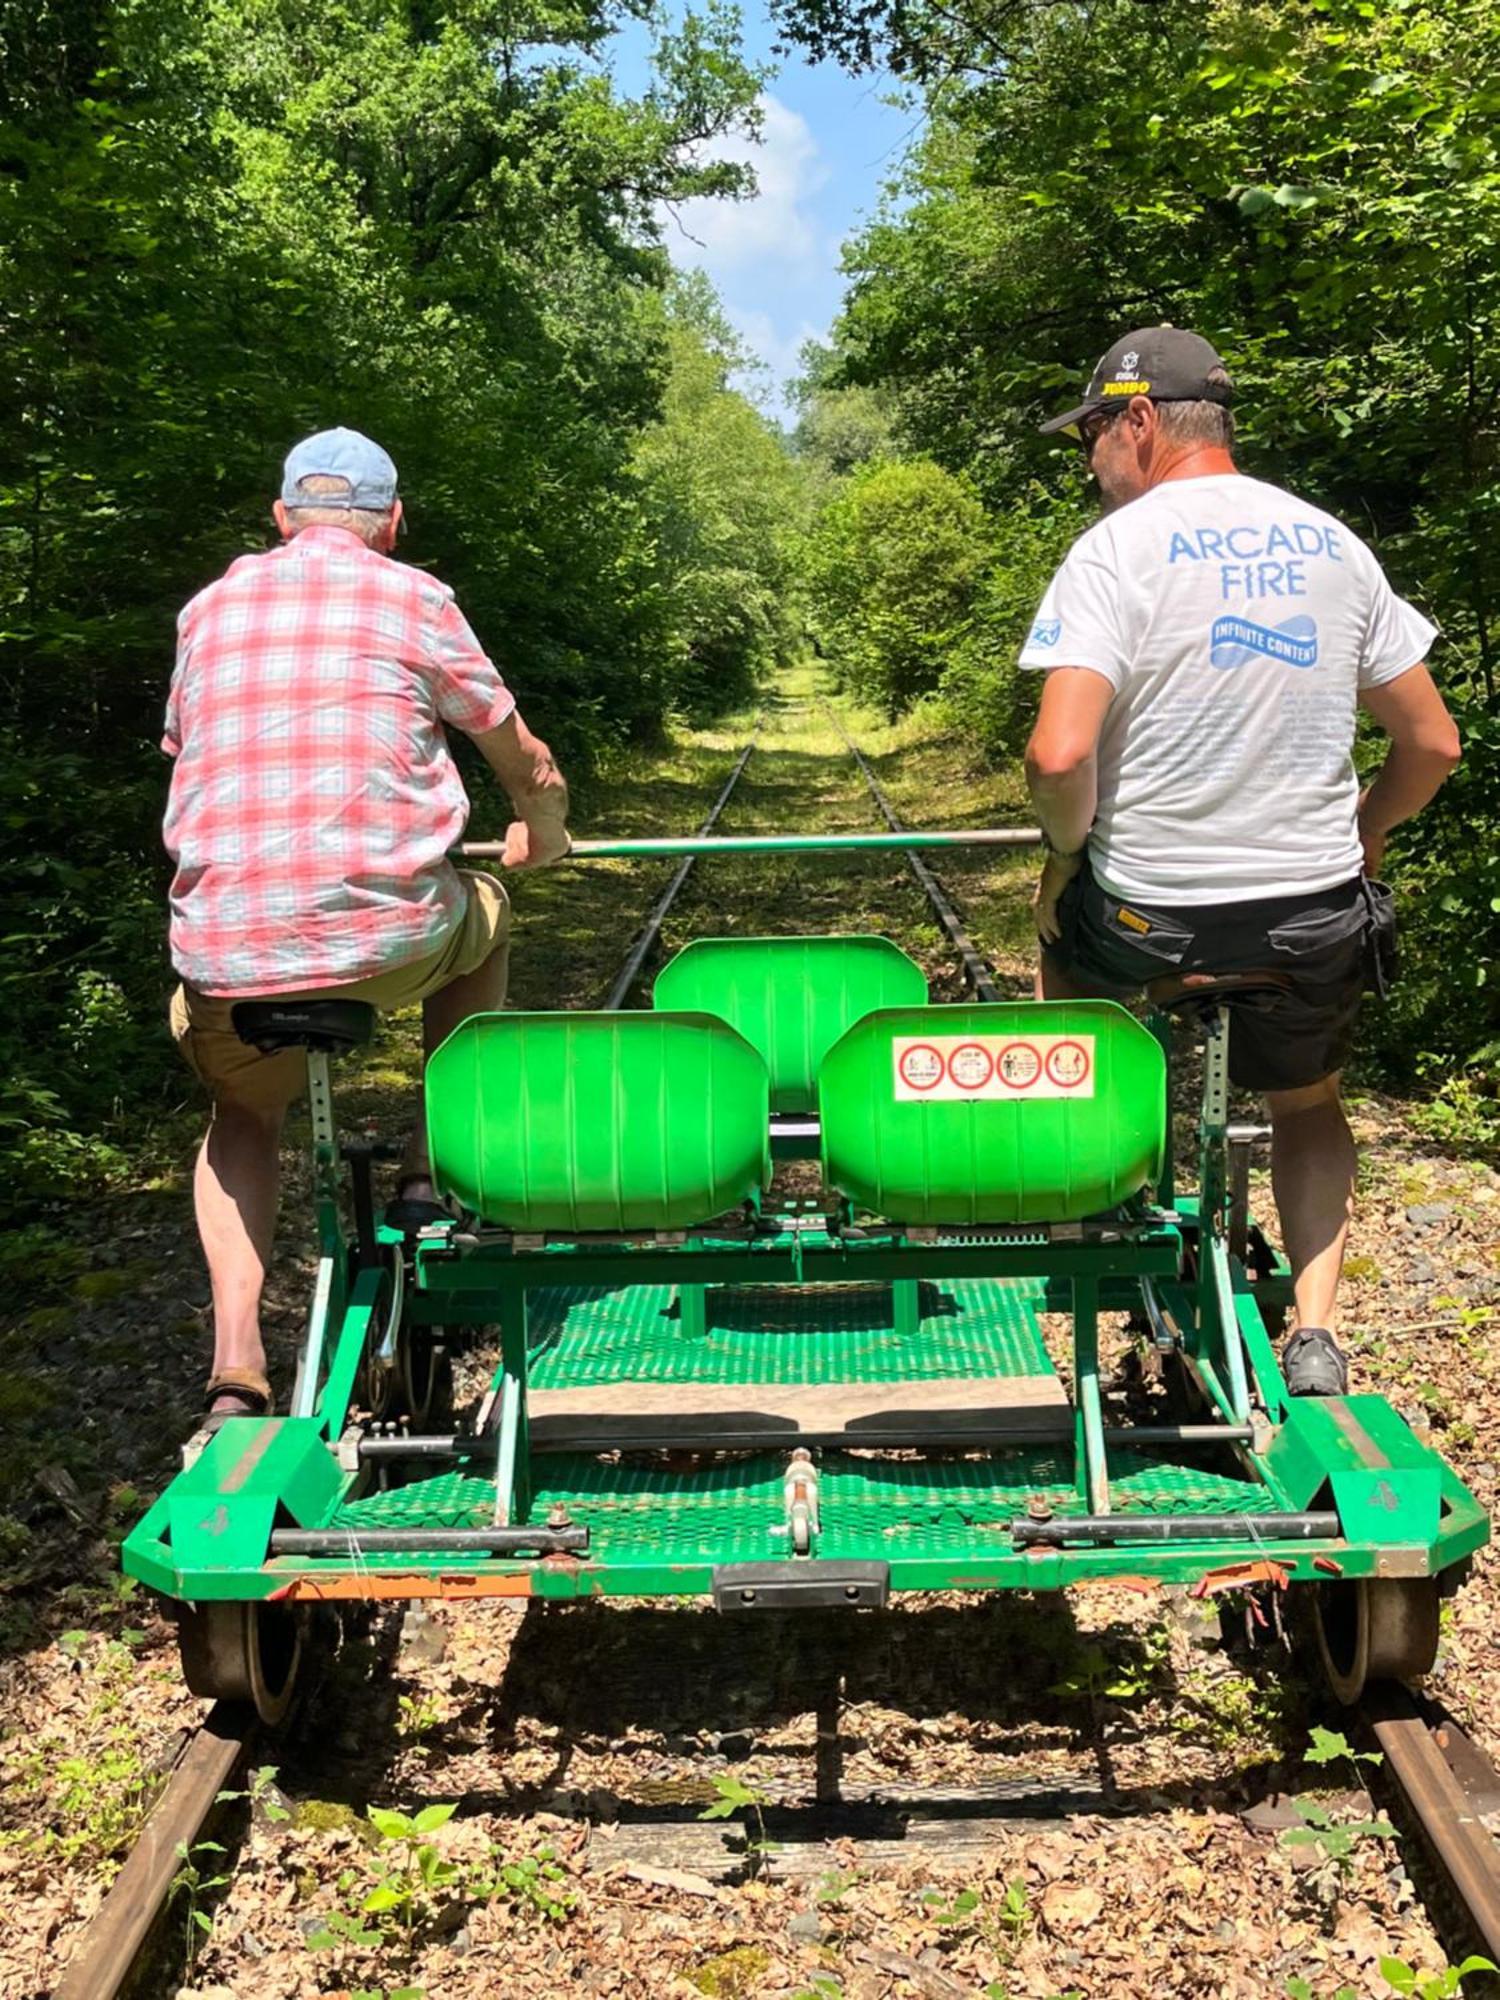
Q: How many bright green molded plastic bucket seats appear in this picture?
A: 3